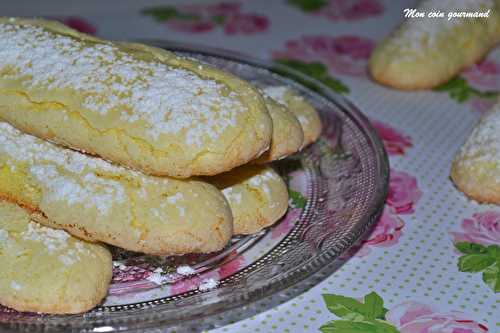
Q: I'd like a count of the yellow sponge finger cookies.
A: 8